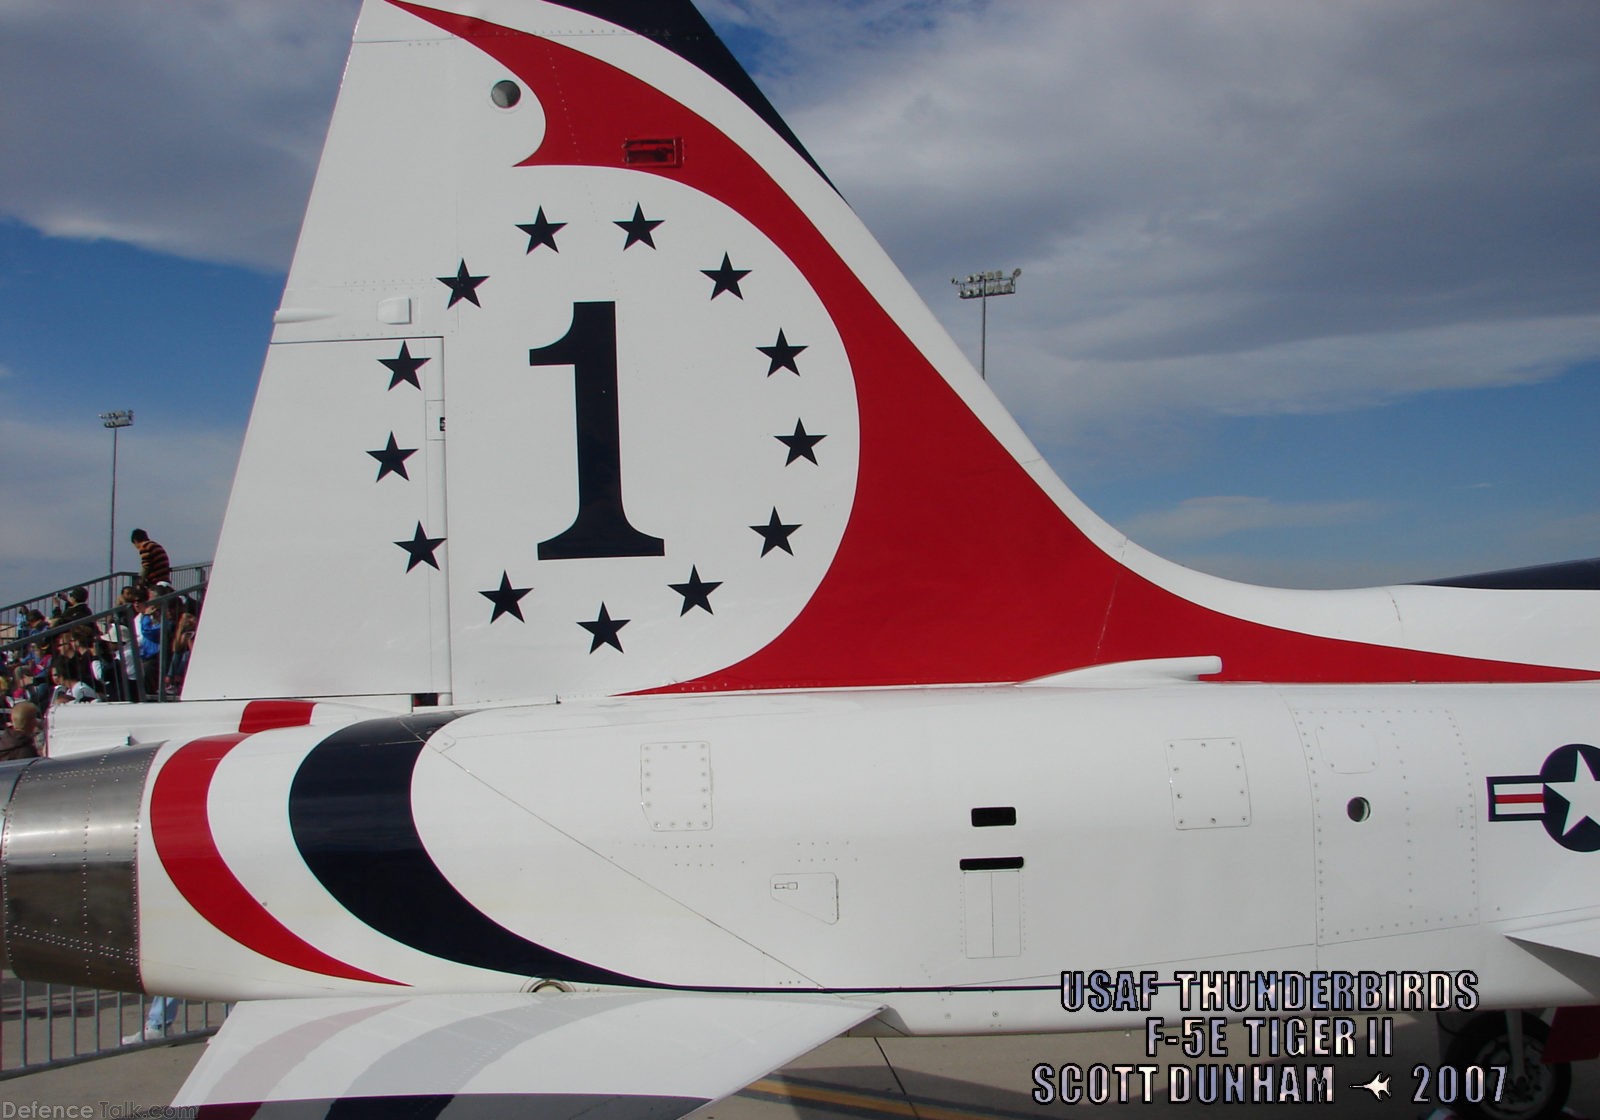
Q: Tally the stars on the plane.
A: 14